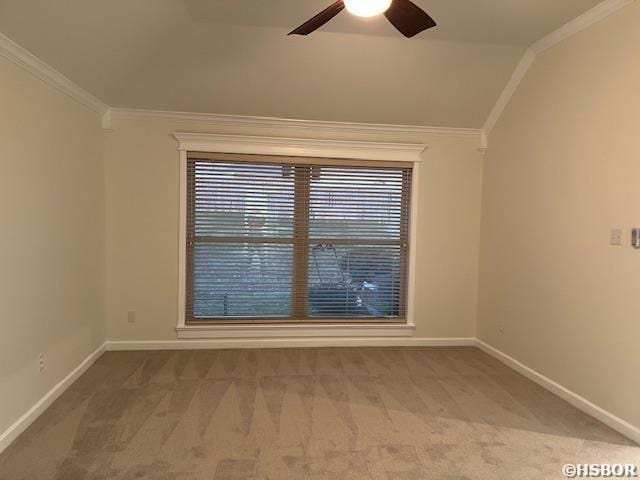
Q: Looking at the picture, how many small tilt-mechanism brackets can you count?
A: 2